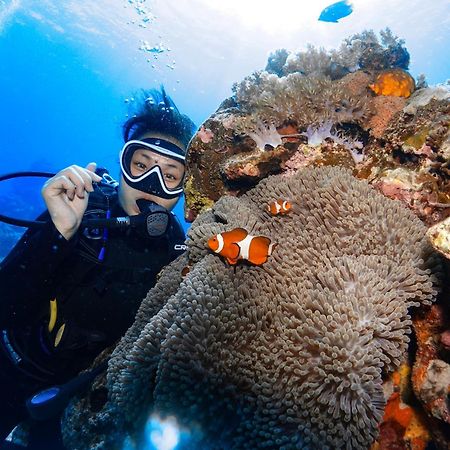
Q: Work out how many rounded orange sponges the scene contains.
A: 1